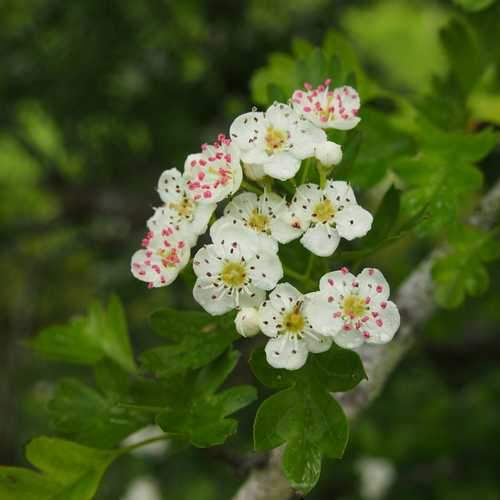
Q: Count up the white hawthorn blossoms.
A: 10